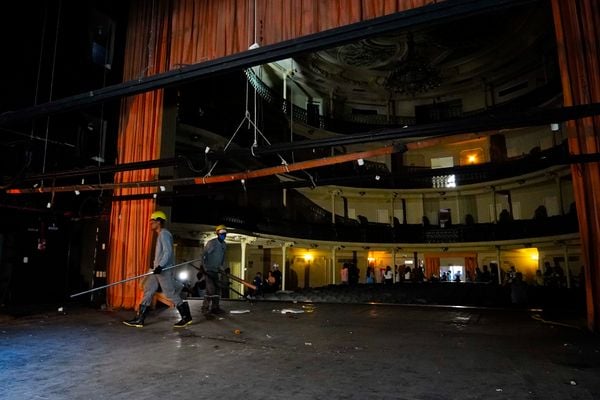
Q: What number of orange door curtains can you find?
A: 2